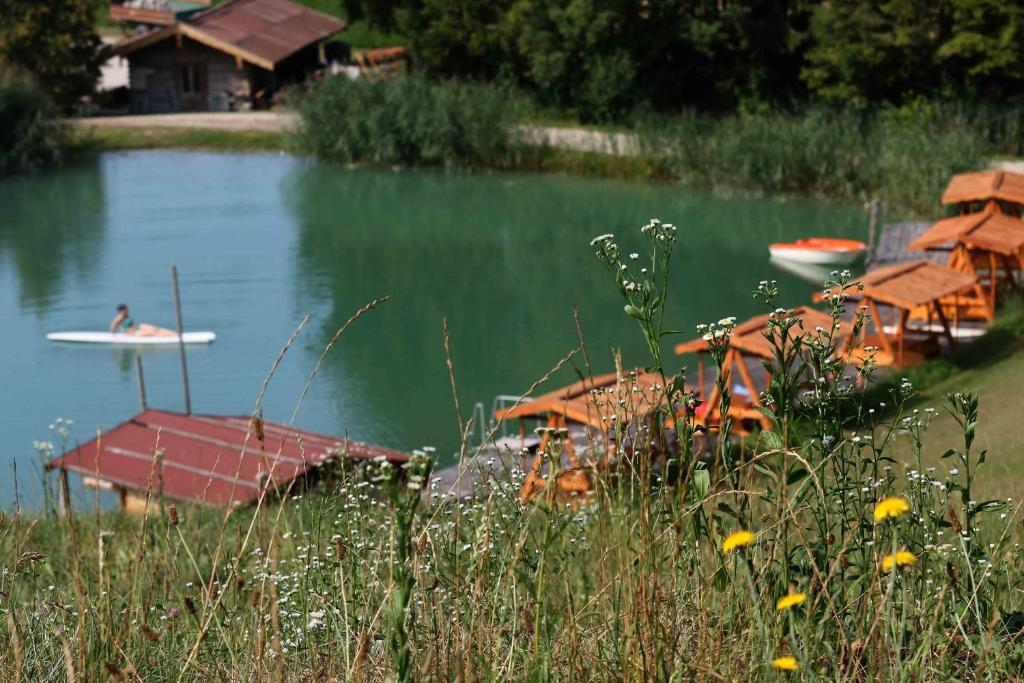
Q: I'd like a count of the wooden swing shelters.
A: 5